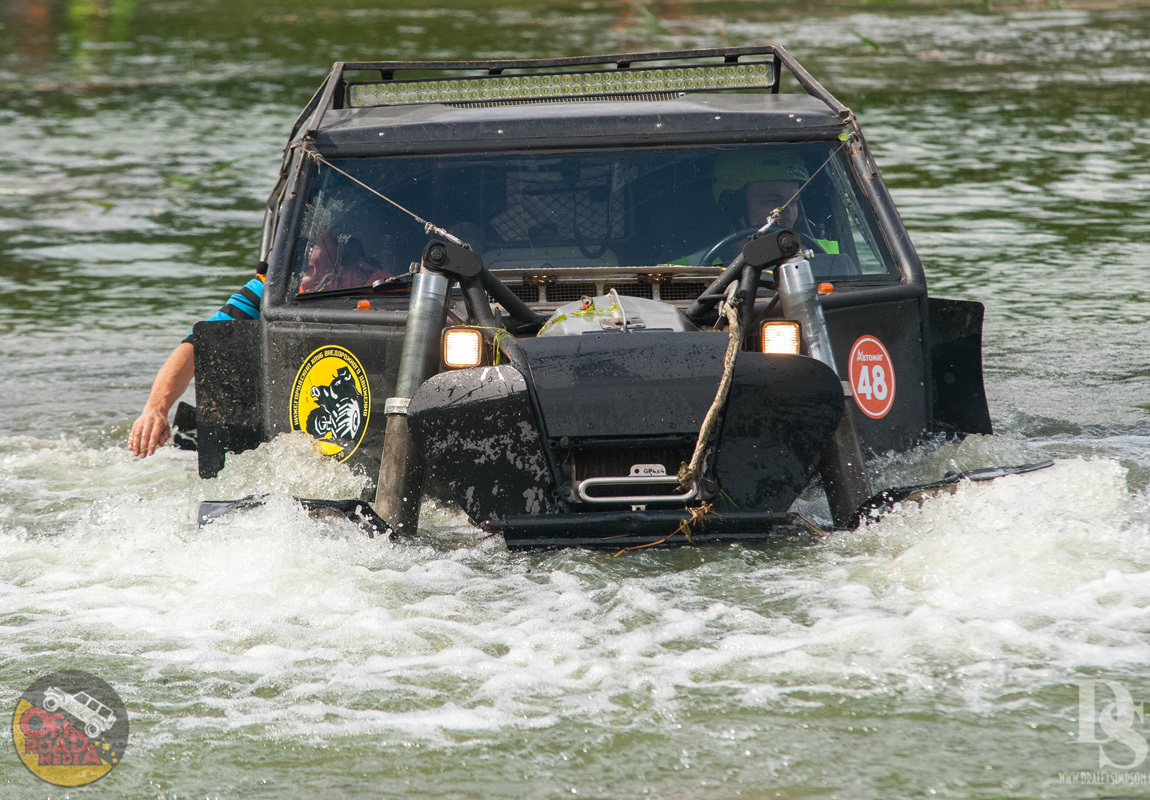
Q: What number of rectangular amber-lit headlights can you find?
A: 2